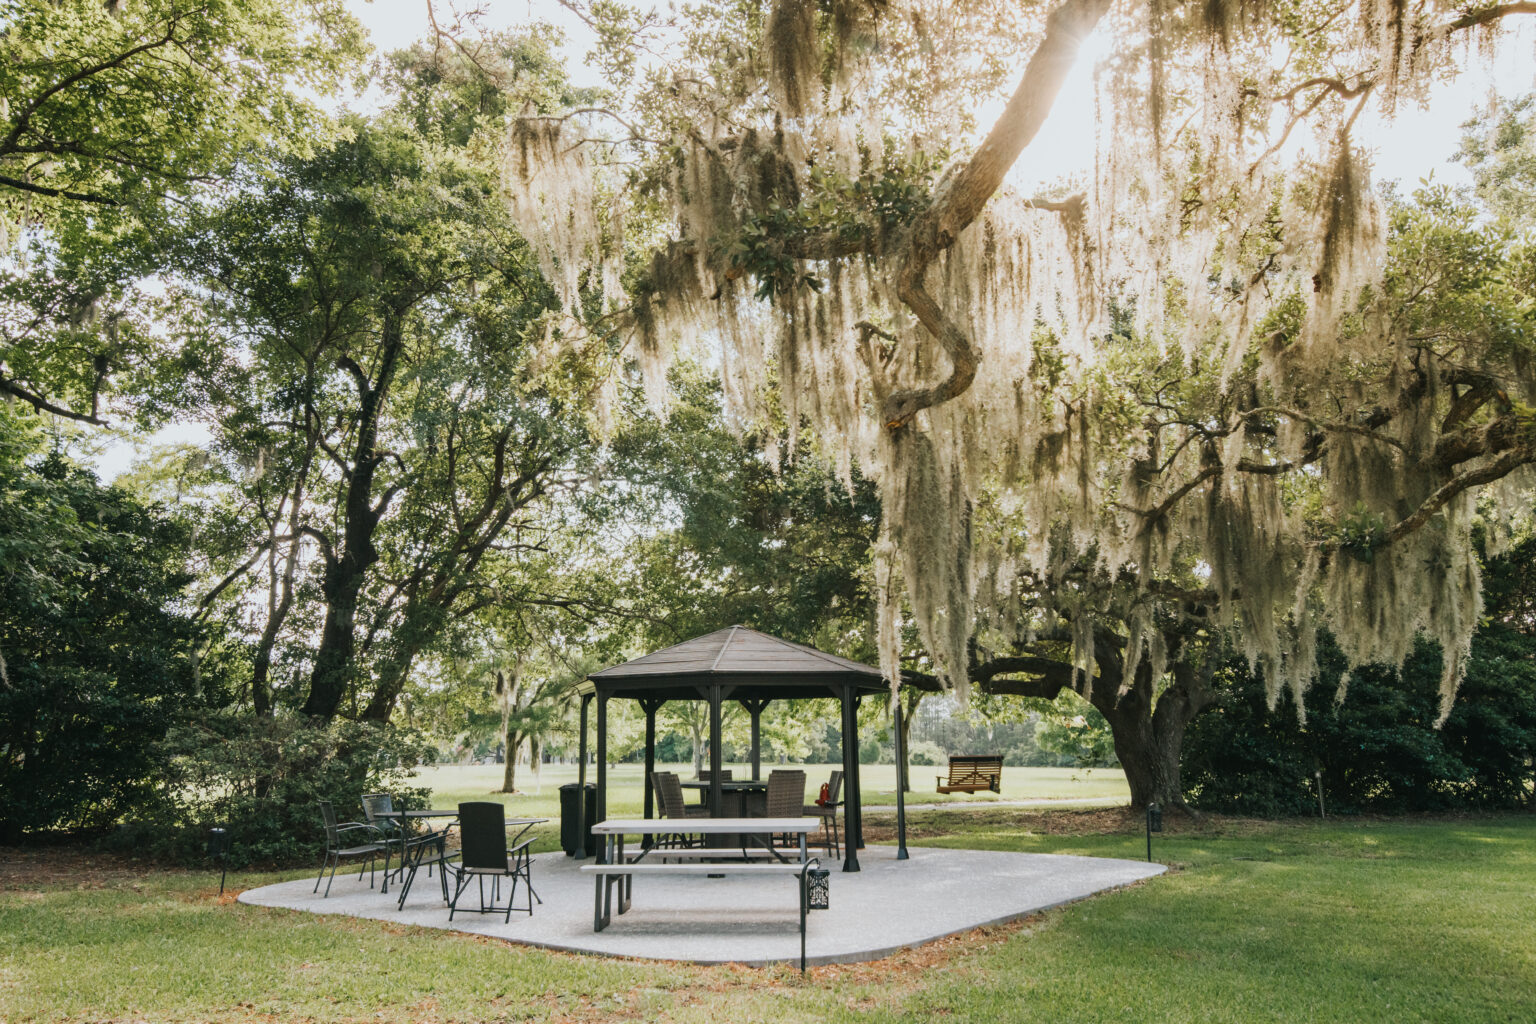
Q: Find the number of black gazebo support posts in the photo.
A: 8